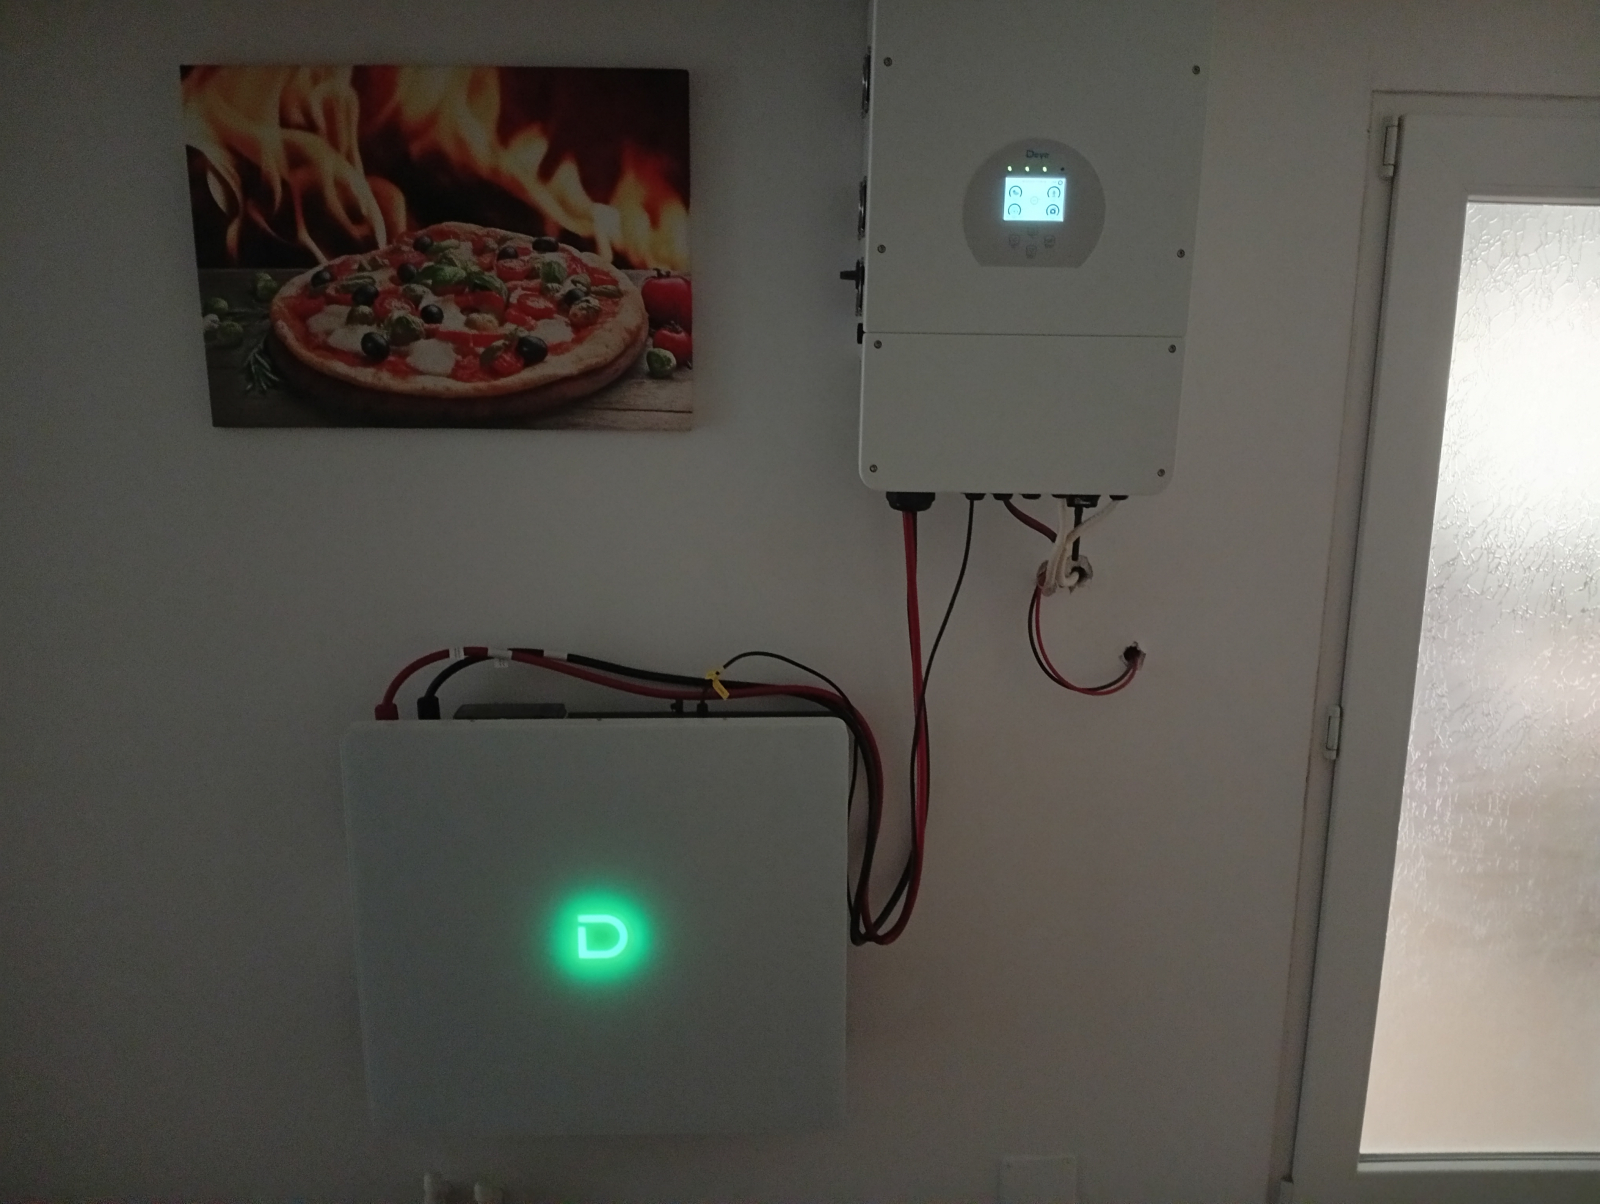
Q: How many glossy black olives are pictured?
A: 10